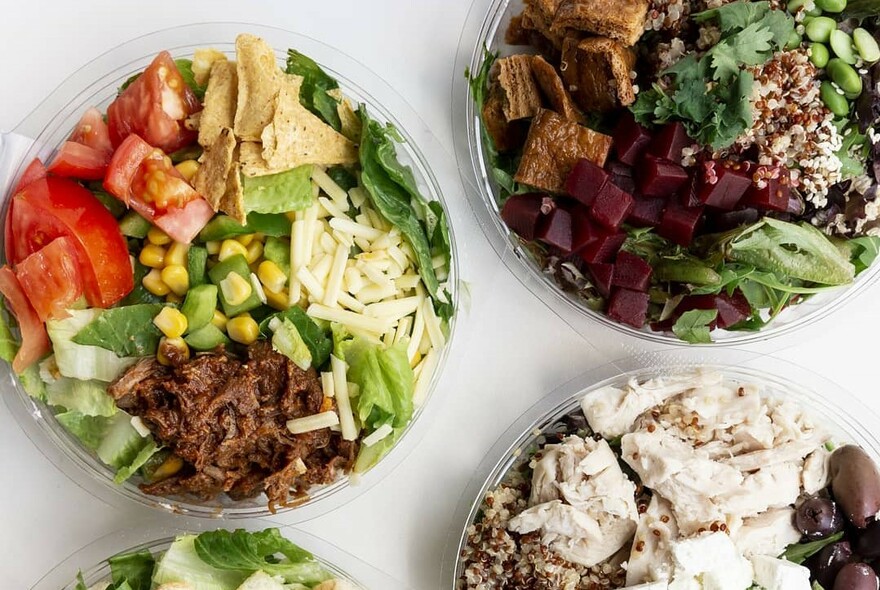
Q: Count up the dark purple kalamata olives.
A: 5